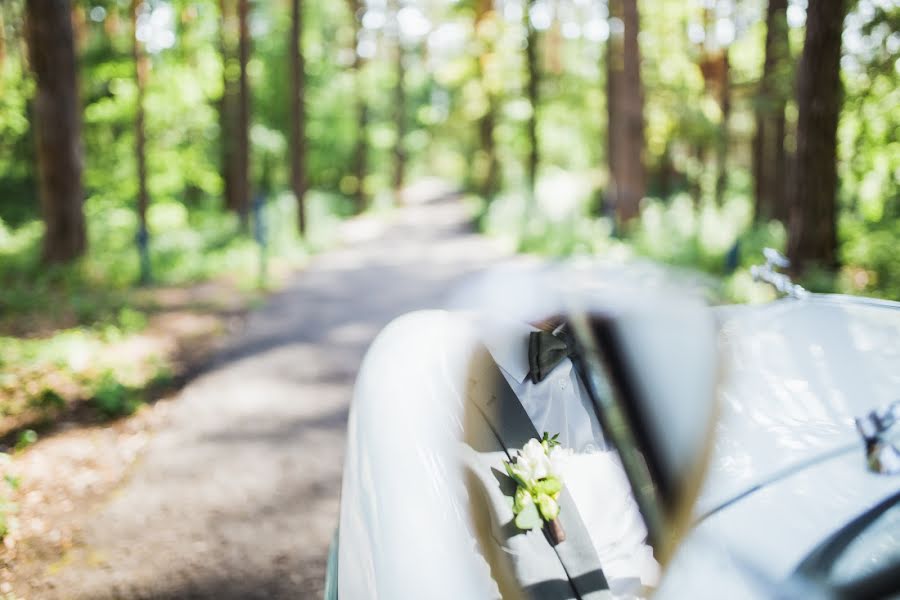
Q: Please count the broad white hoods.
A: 1